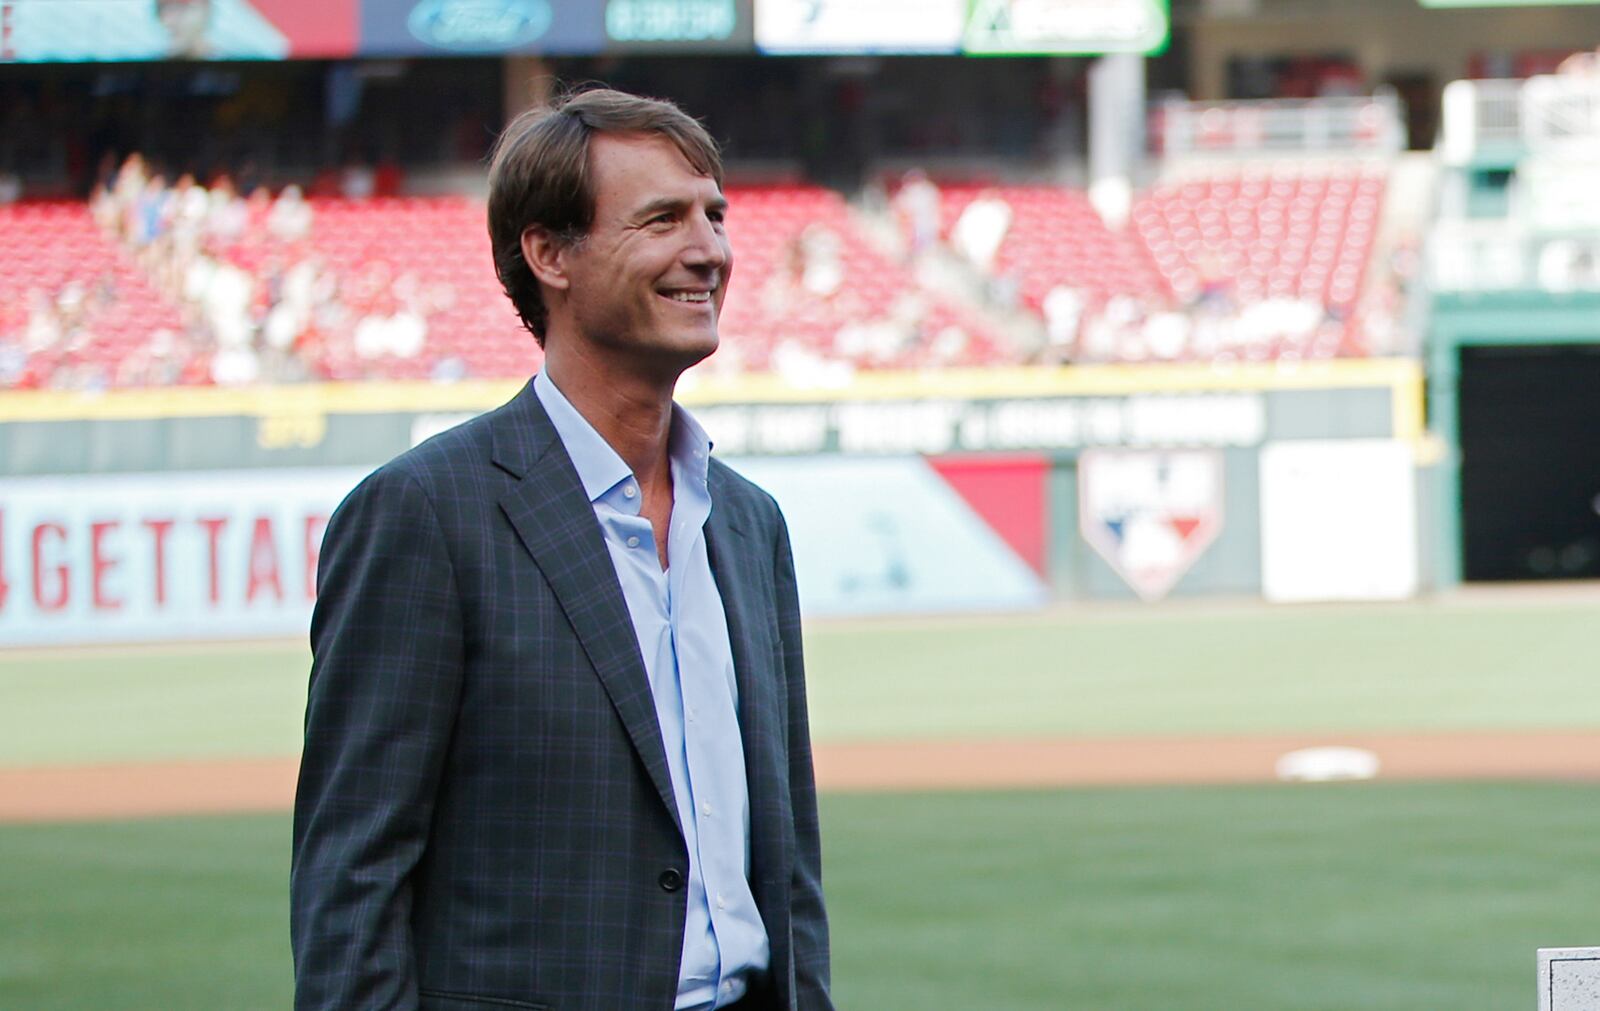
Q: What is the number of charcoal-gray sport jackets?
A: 1